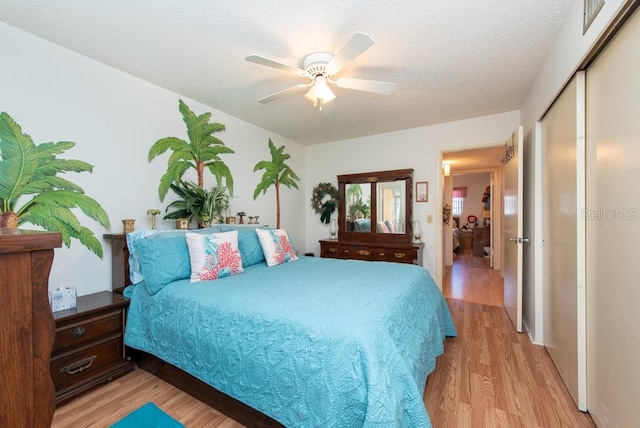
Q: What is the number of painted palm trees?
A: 3